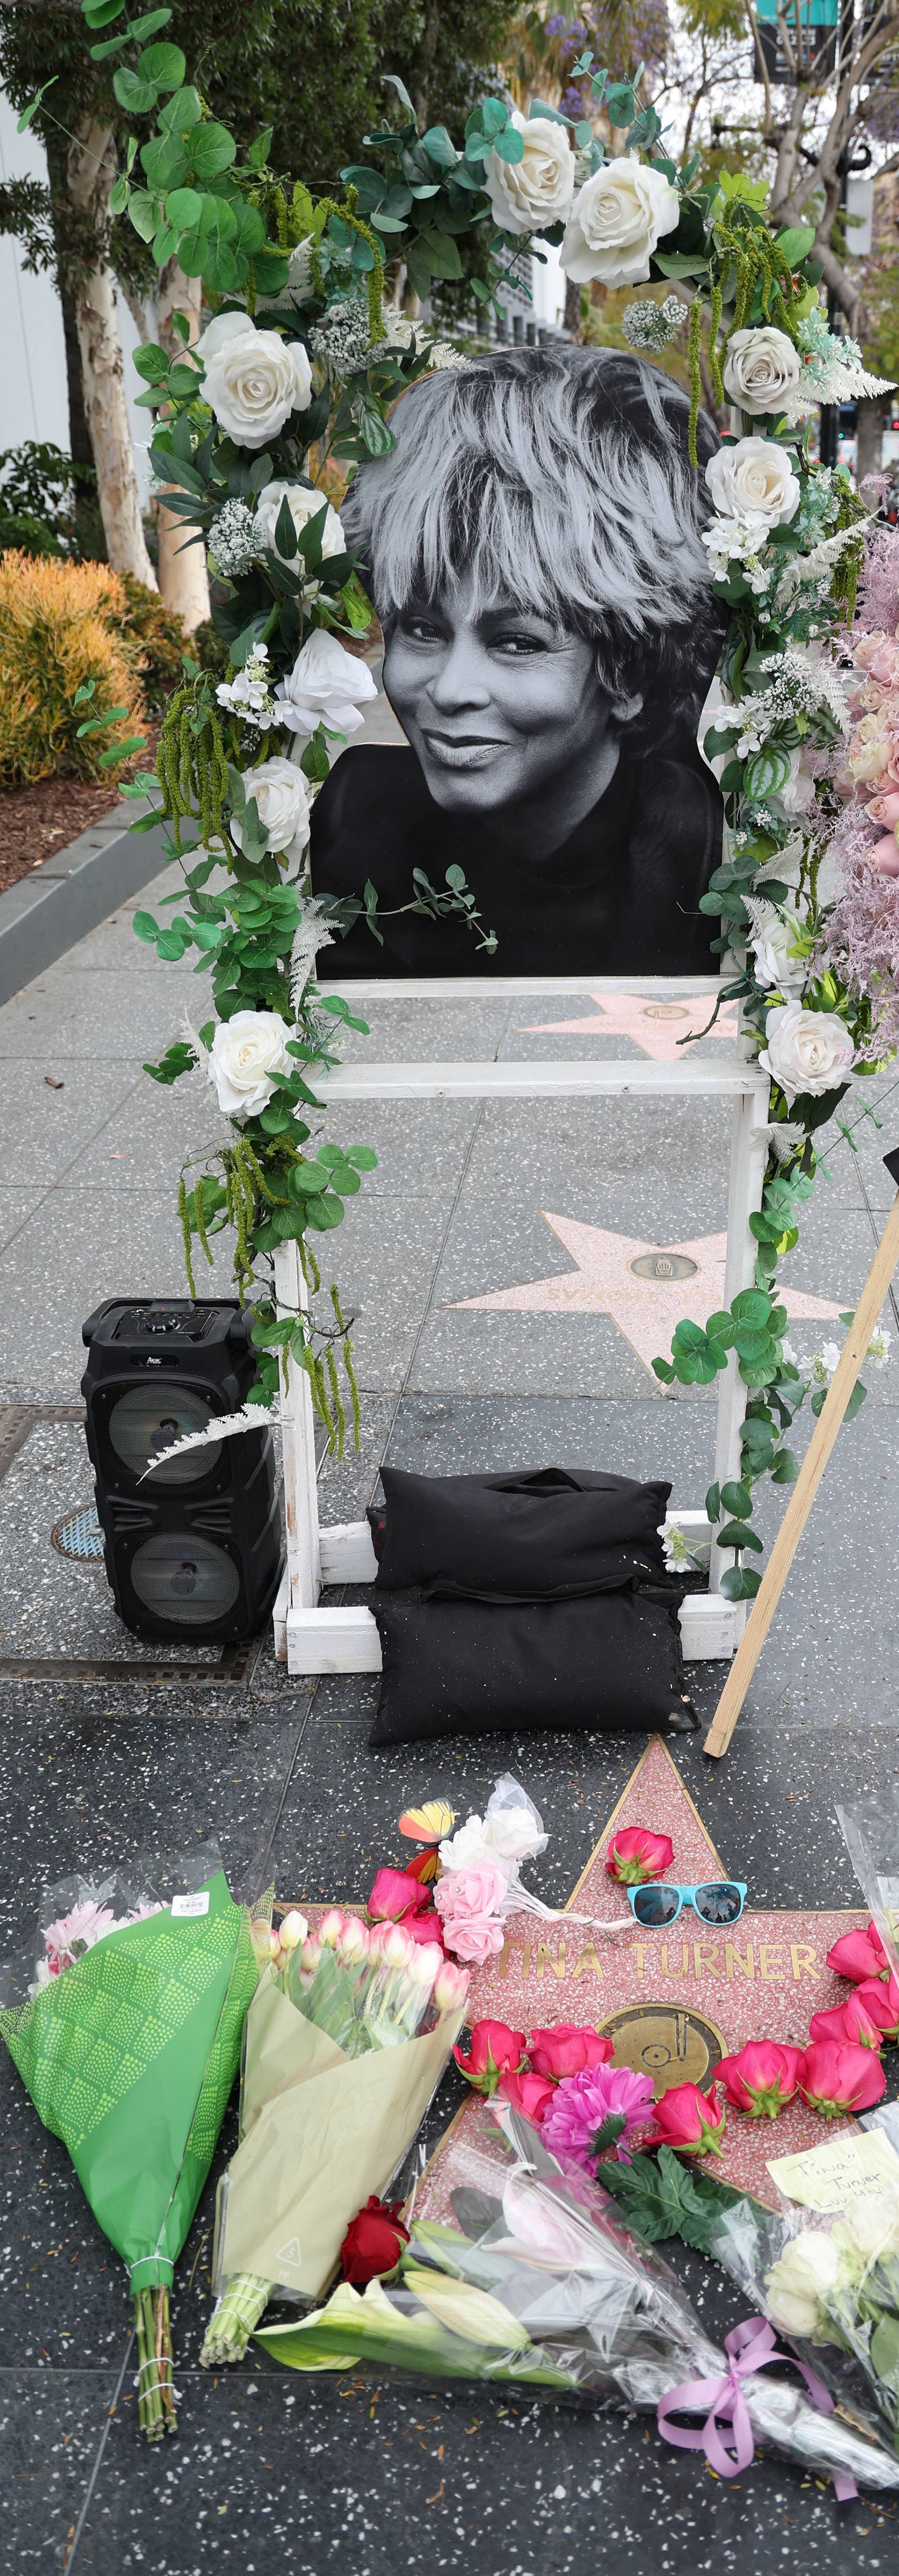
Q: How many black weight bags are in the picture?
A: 2